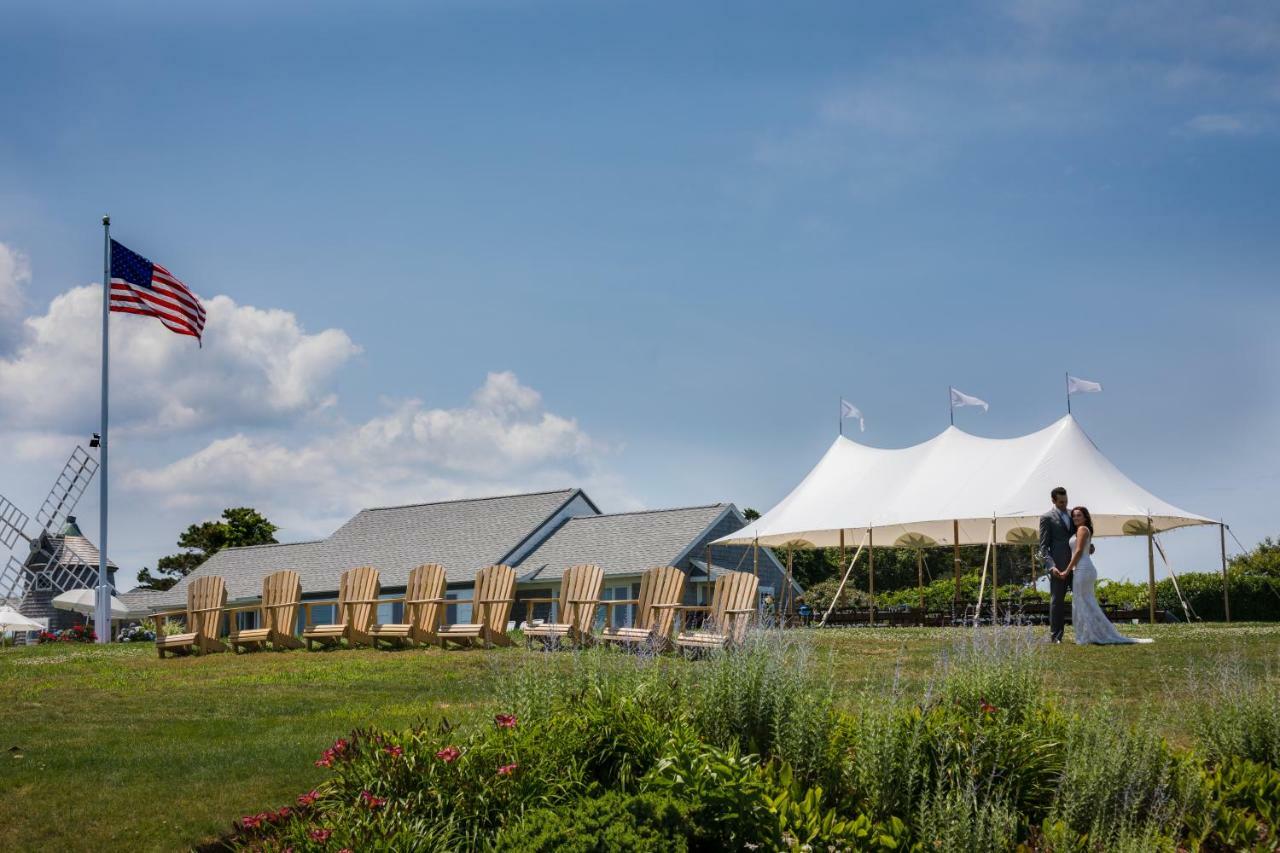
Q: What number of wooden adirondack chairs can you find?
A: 8